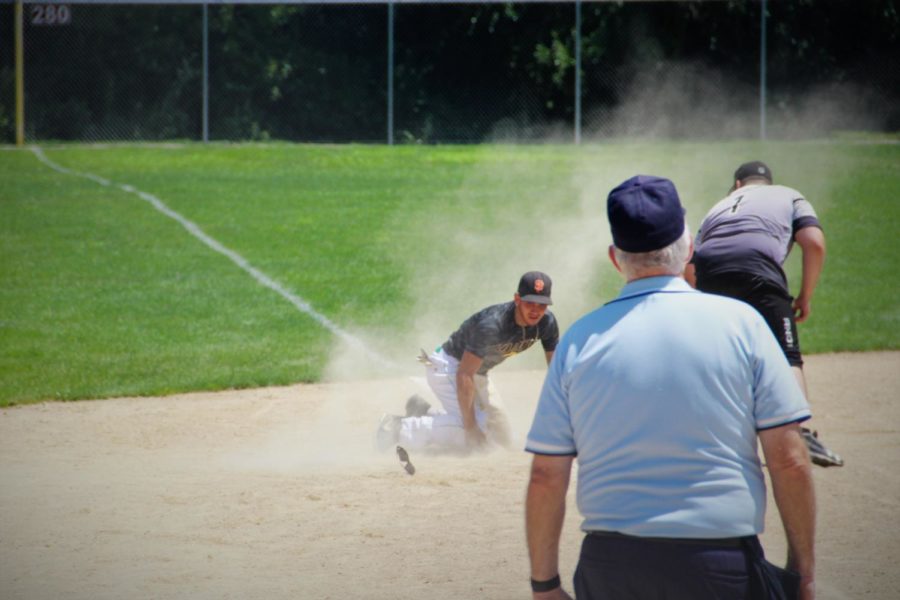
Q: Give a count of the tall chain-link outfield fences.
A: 1